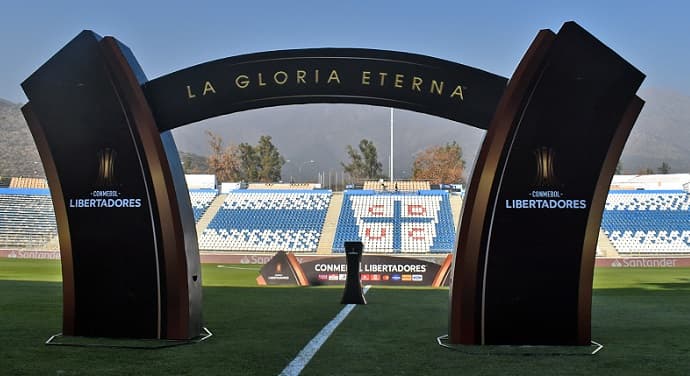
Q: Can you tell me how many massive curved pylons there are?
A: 2